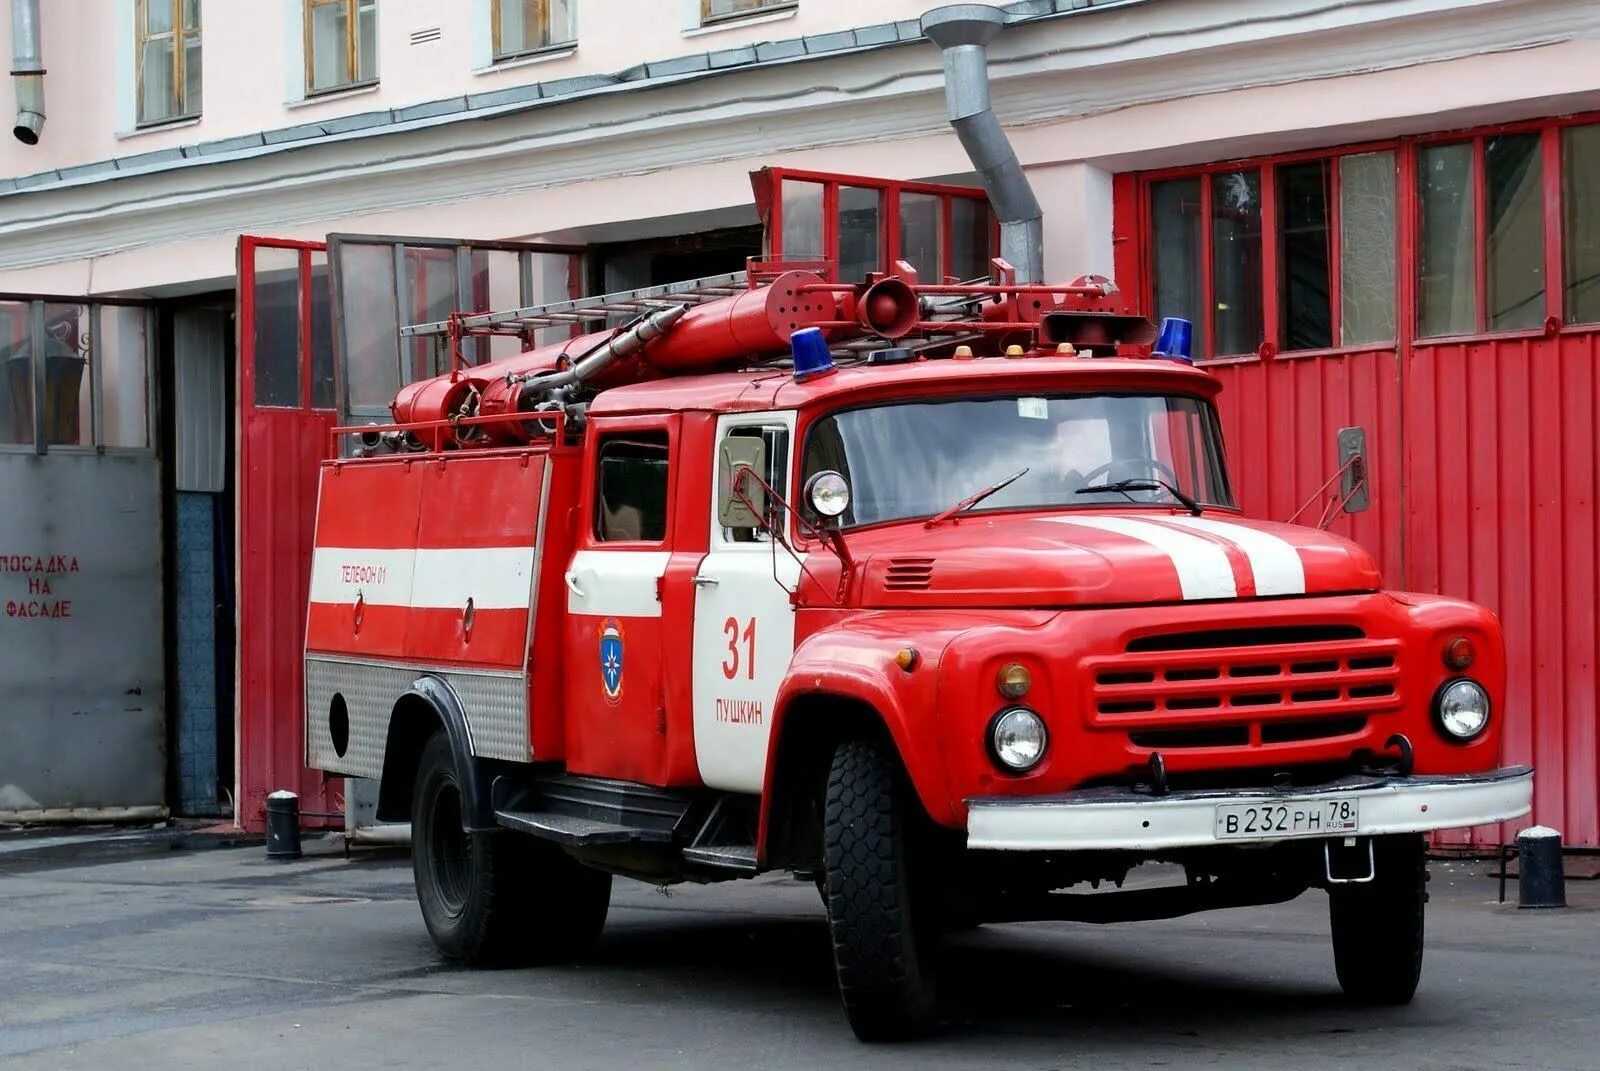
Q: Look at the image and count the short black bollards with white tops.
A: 2